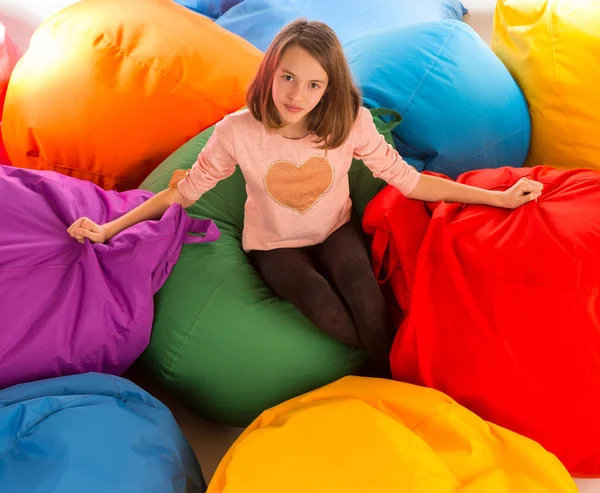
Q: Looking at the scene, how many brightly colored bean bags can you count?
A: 11